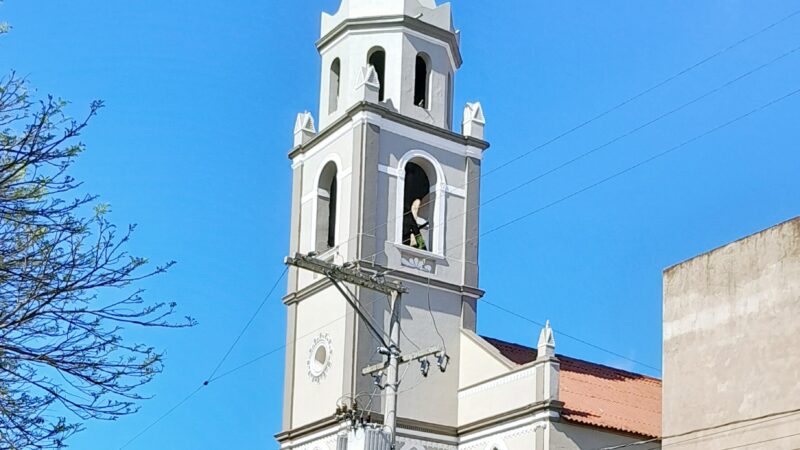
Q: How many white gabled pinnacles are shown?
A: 4